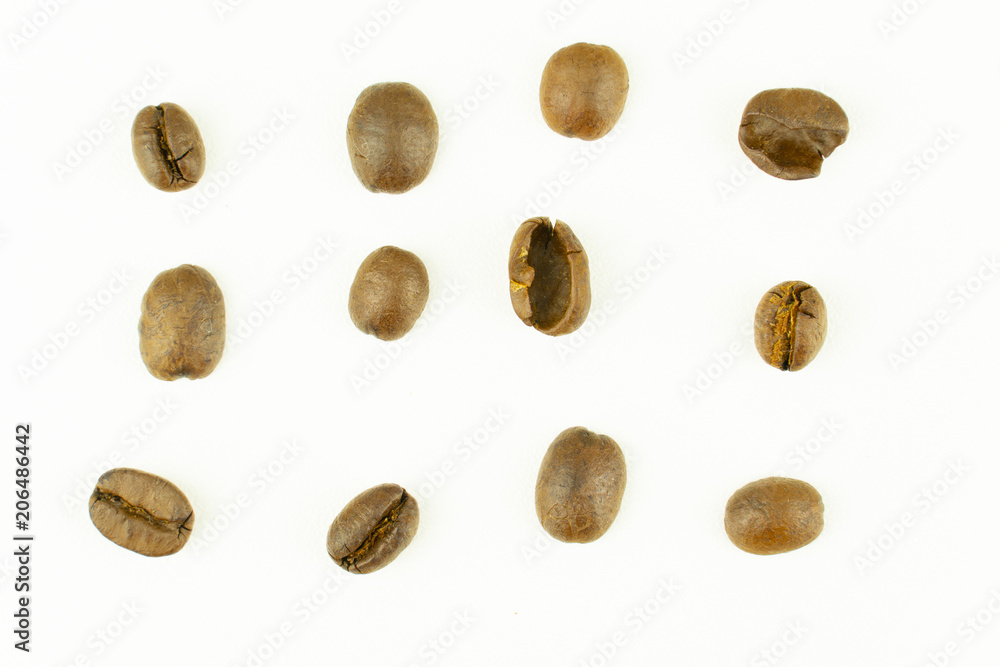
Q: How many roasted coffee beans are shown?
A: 12